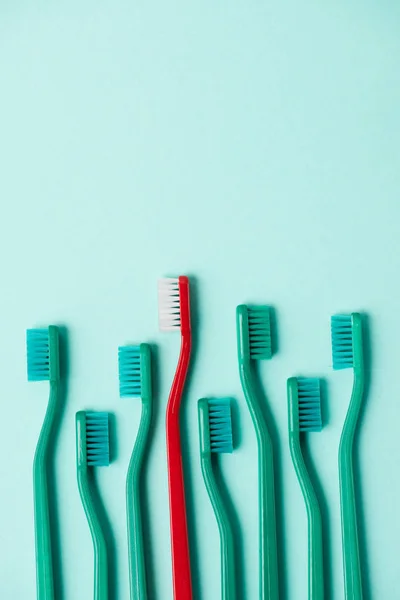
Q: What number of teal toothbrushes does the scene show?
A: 7